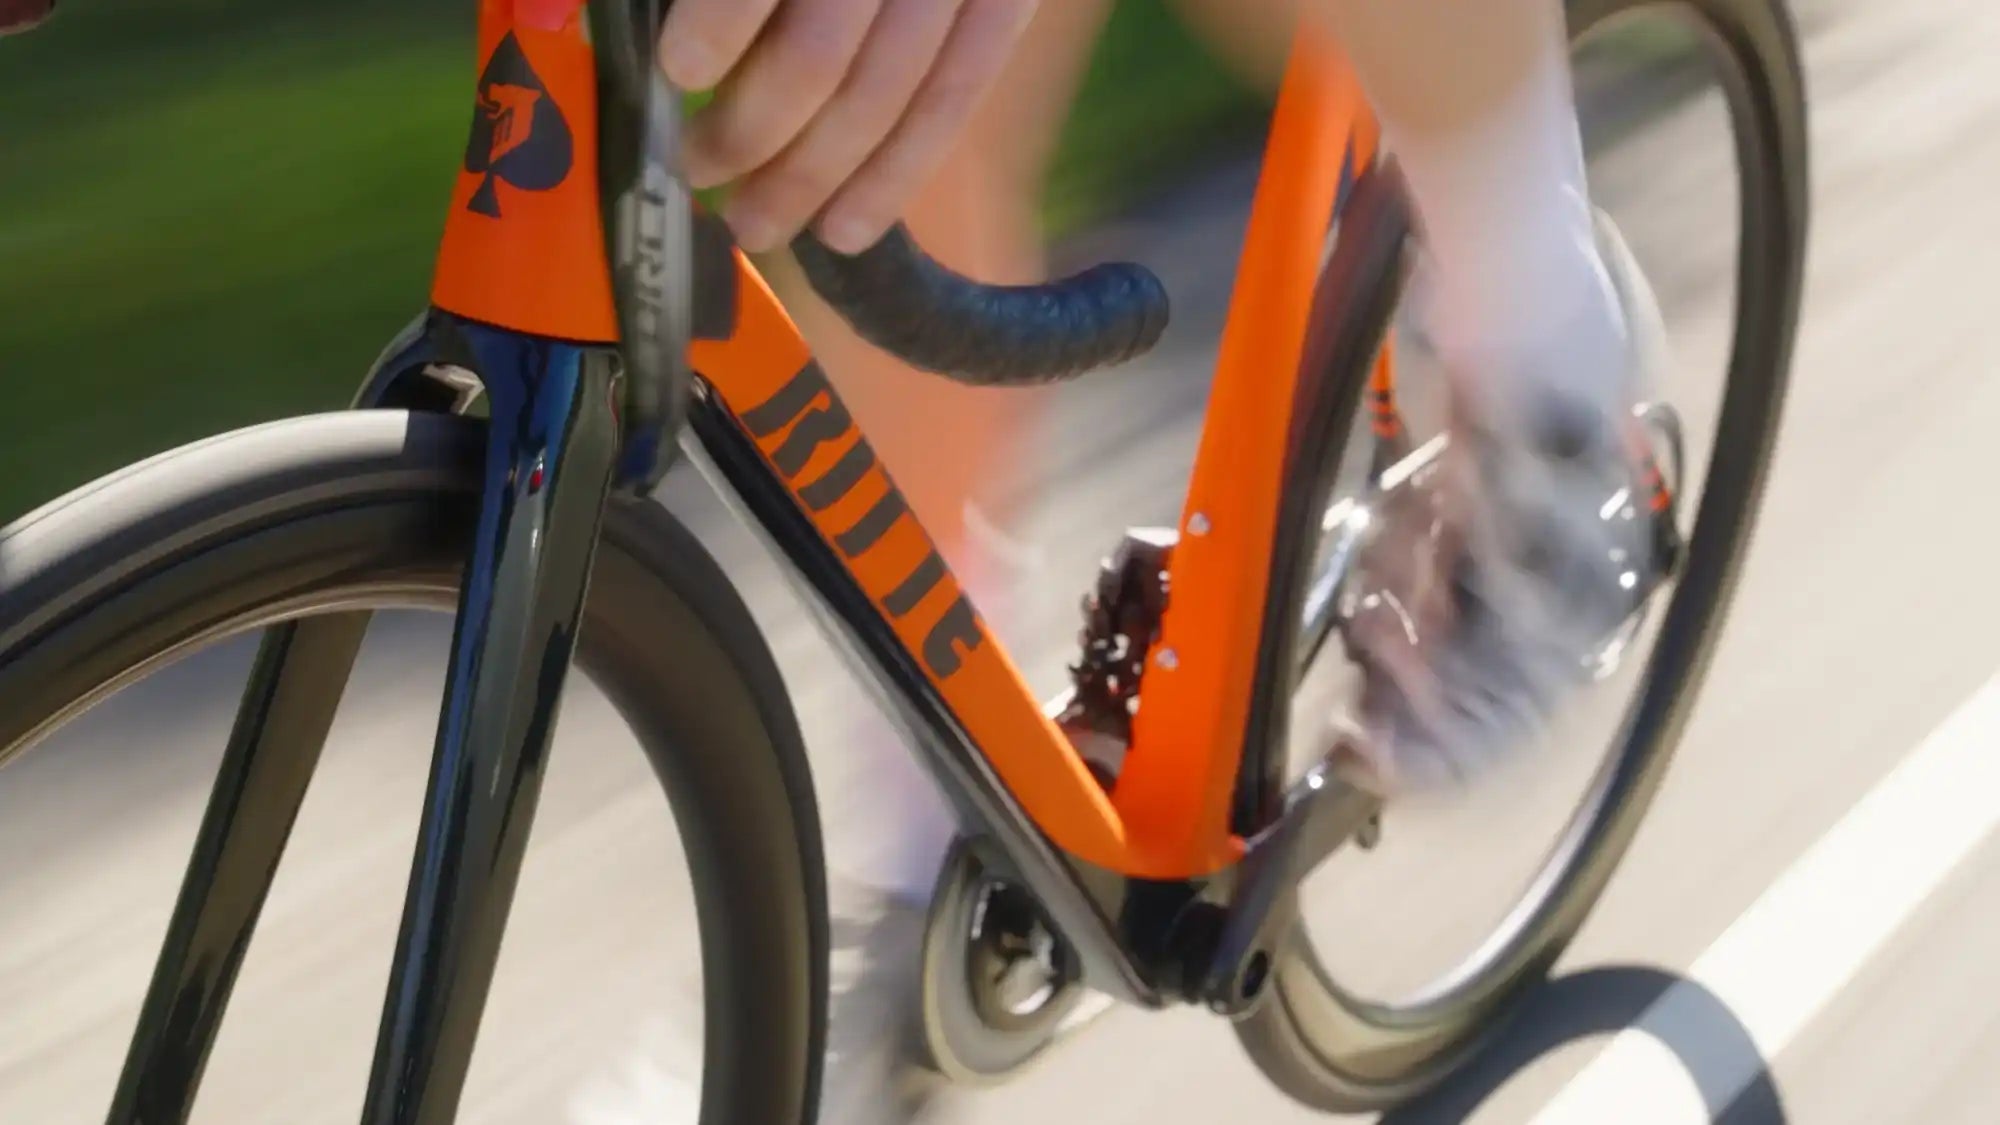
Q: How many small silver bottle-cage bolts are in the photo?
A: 2